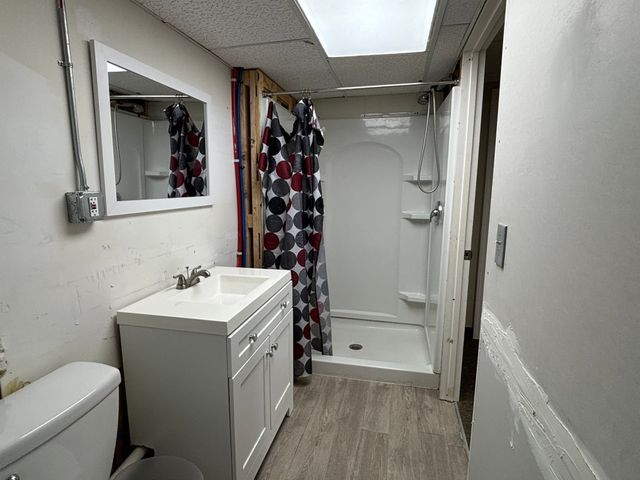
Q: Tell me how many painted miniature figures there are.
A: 0